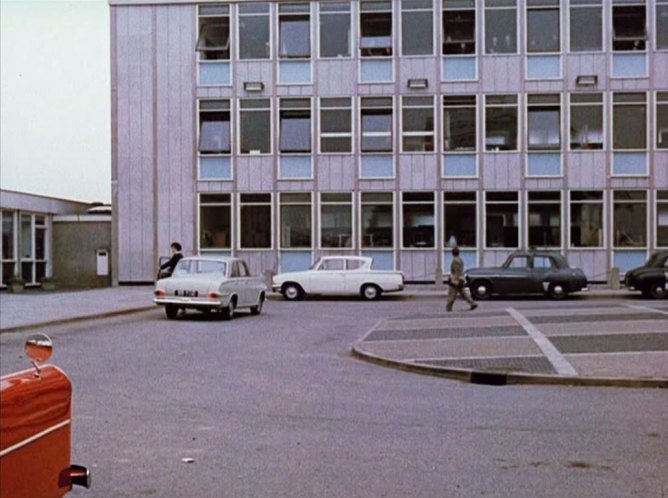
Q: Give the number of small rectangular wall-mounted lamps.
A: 3